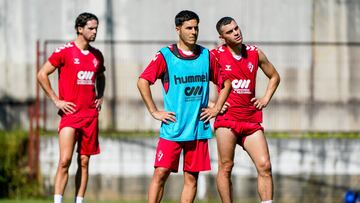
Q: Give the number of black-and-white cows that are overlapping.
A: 0